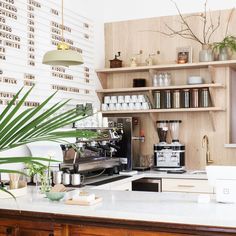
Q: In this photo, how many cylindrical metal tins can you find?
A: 6